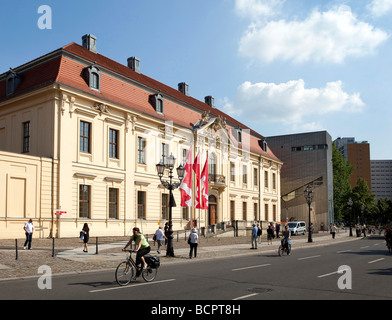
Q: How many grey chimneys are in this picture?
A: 4